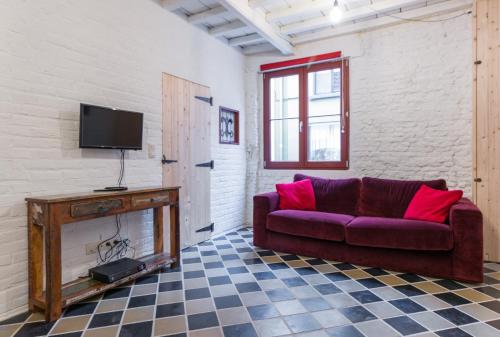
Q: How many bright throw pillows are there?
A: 2